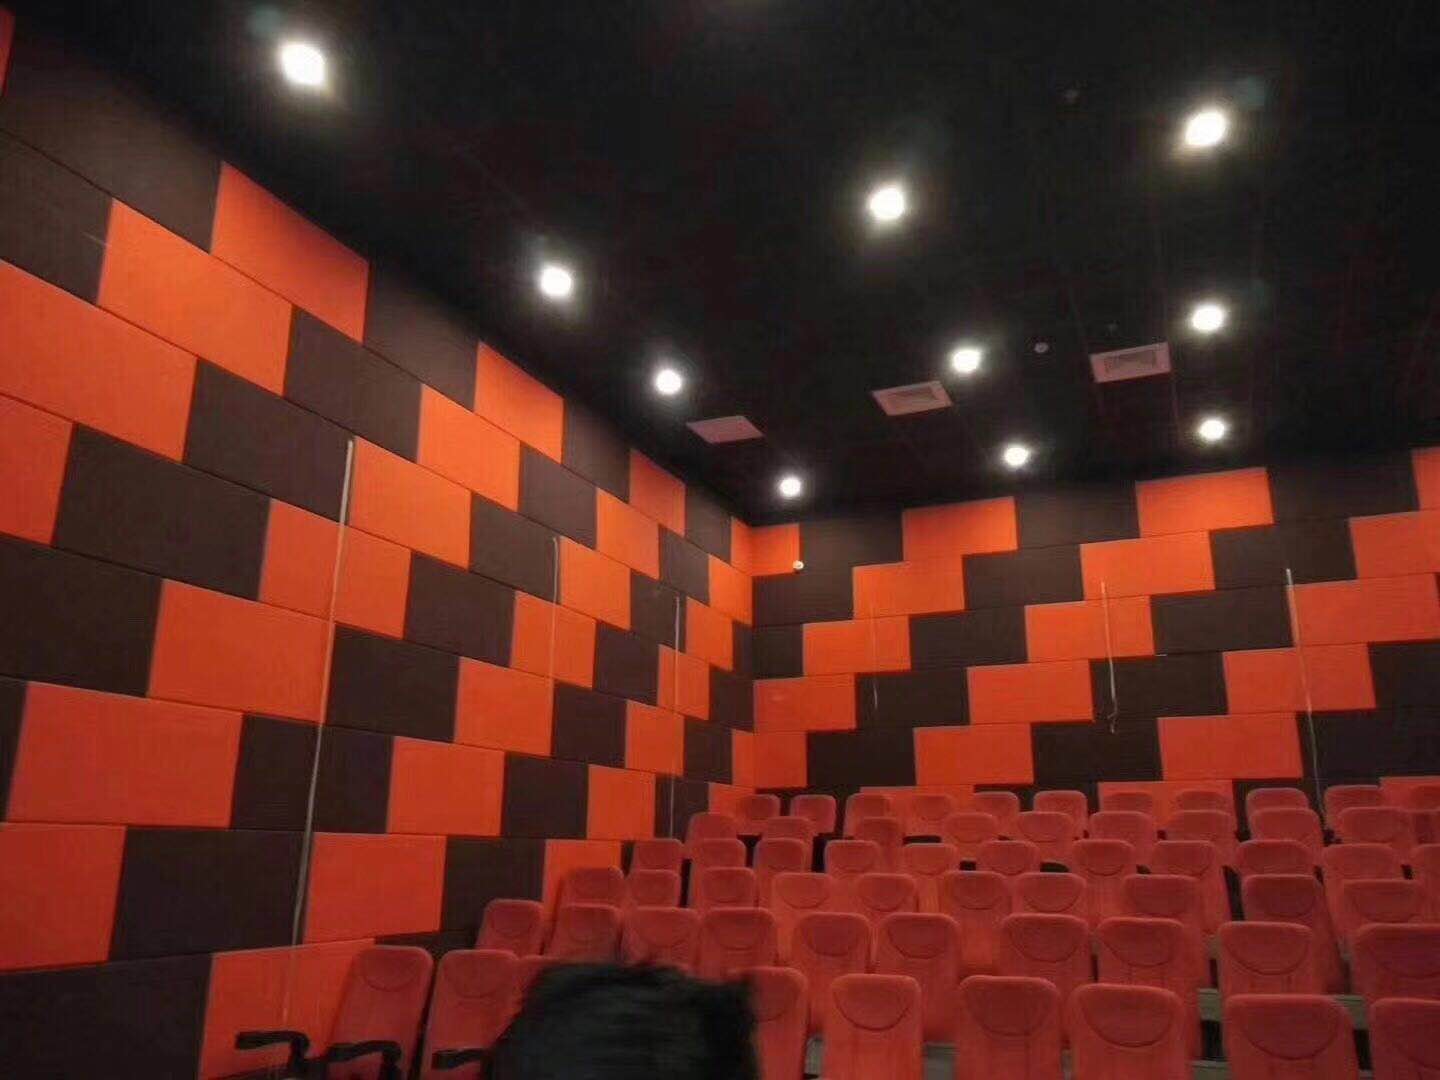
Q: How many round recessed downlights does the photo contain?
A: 10